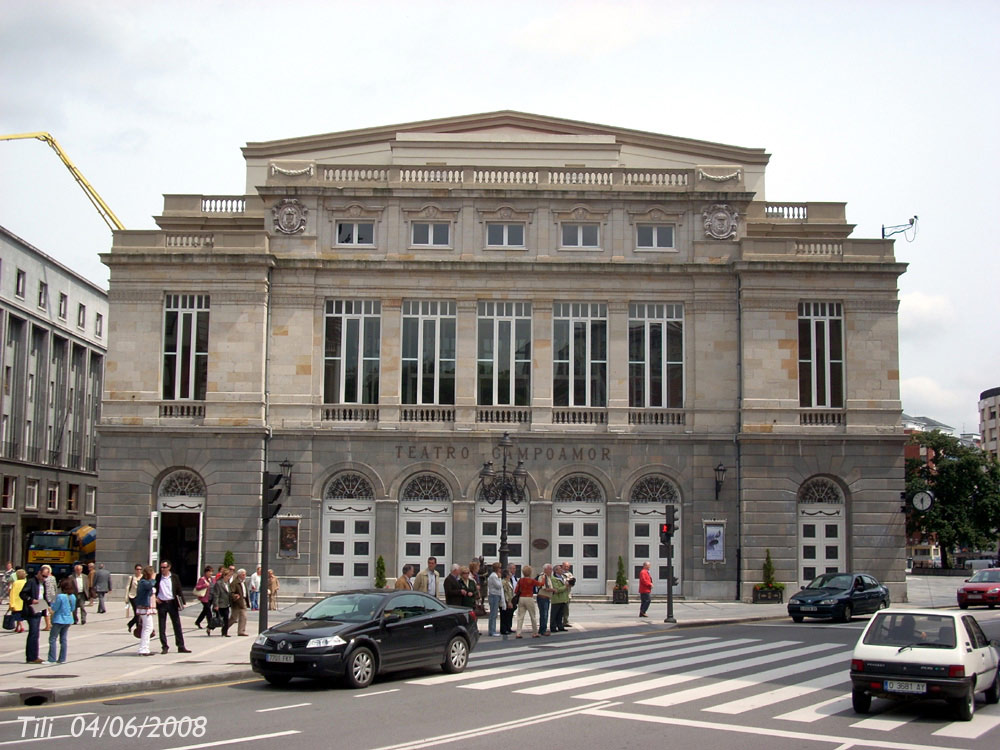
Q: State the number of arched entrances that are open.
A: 1